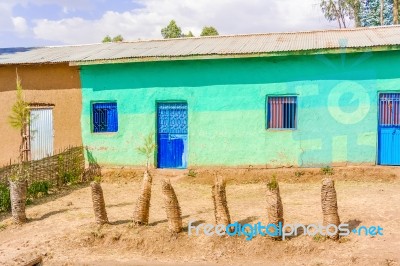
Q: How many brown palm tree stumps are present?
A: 7